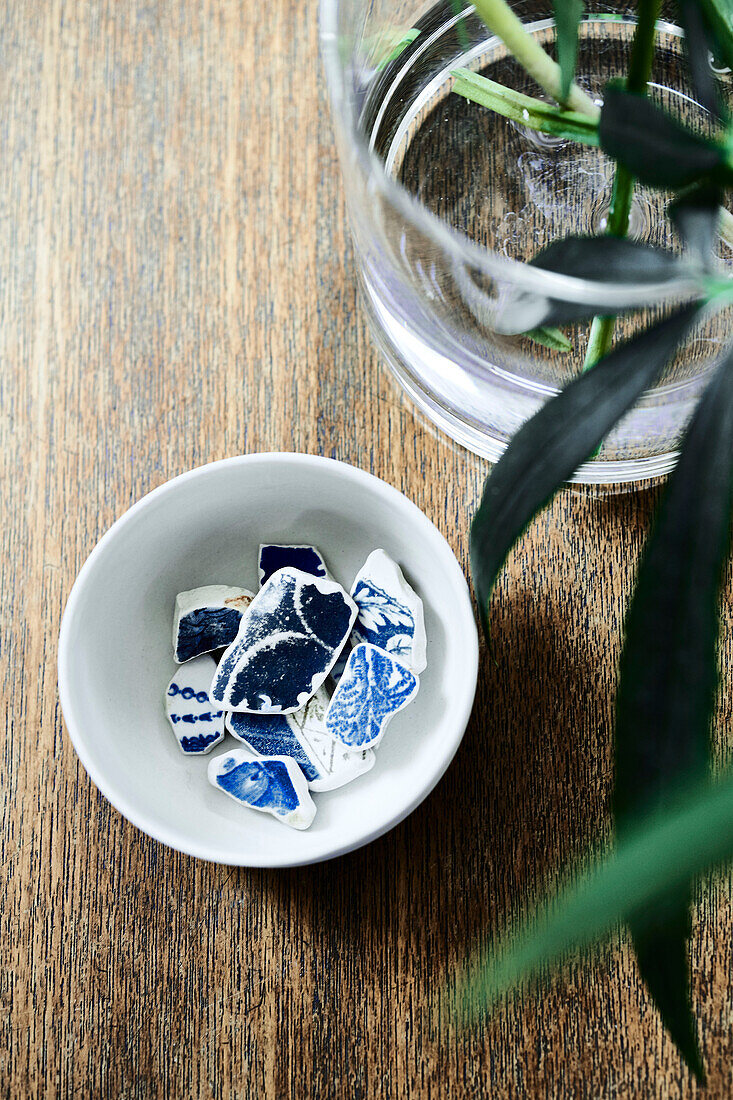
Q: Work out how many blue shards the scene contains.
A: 8